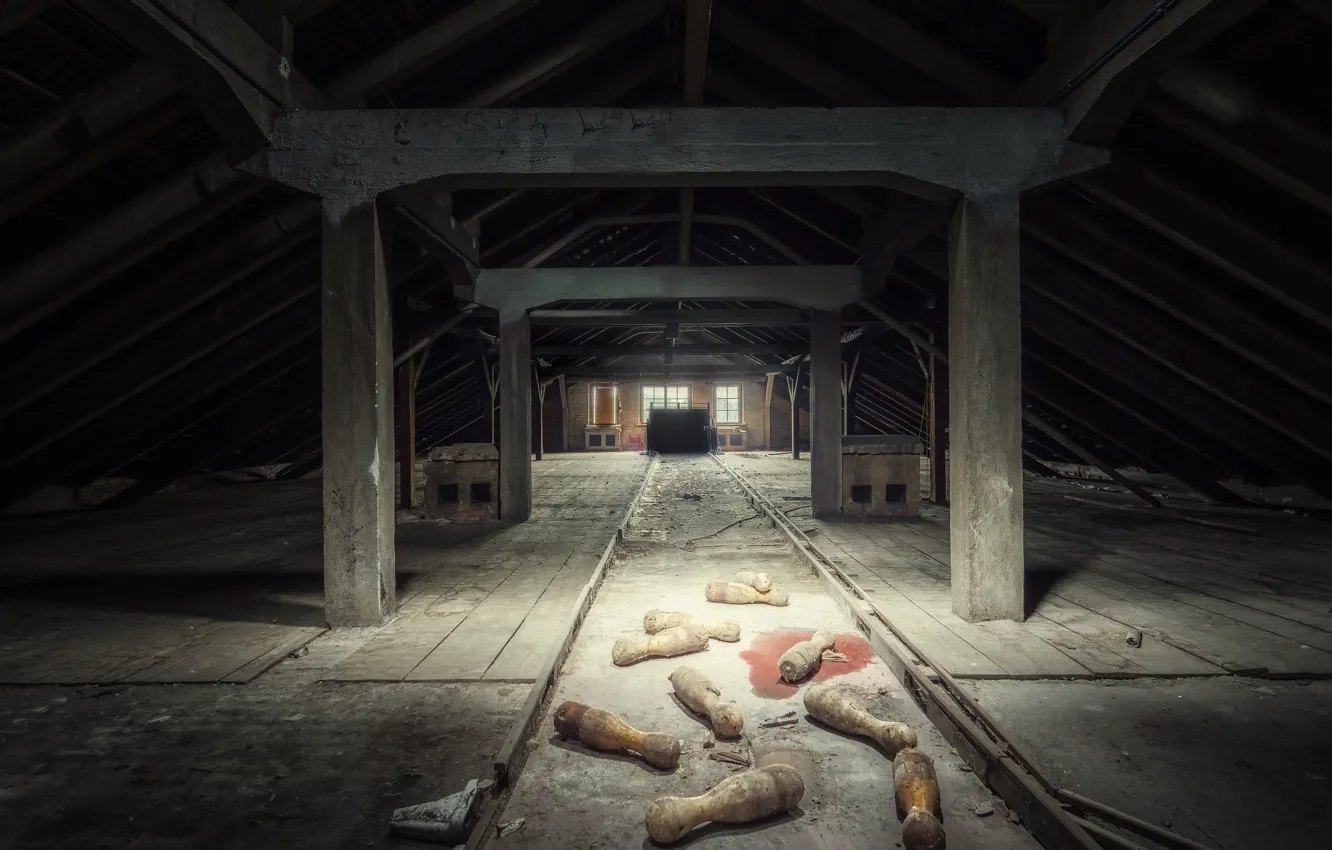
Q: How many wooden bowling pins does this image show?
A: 10